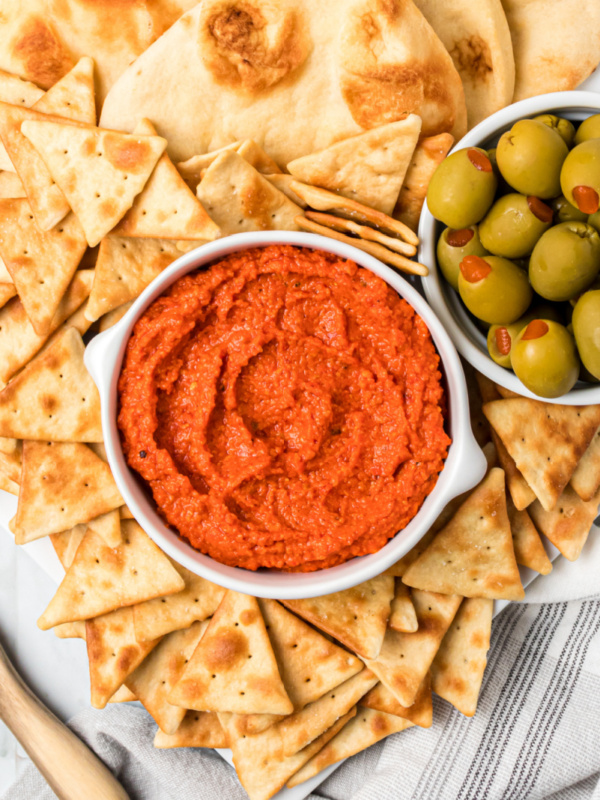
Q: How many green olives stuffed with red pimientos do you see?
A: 7